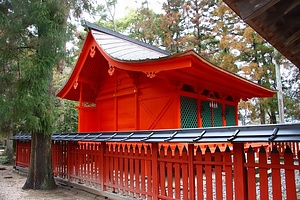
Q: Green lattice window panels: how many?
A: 4